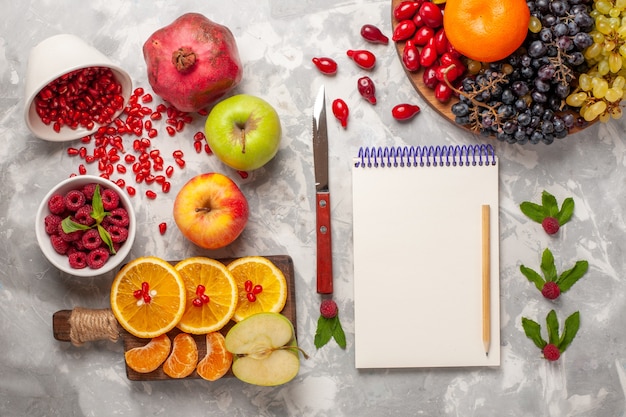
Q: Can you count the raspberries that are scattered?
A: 4